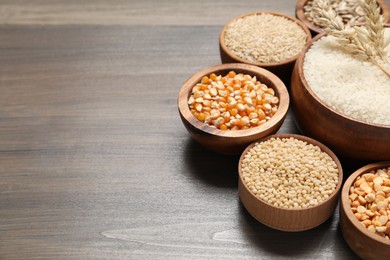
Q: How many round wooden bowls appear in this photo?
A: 6